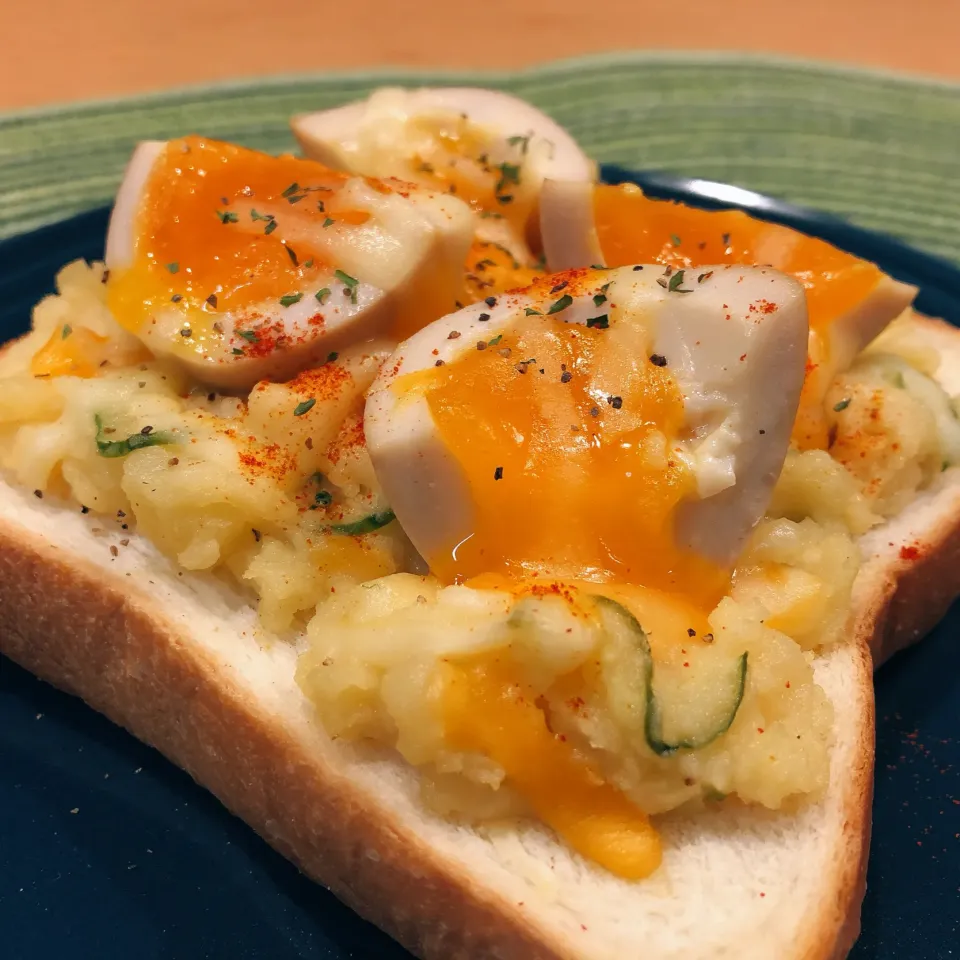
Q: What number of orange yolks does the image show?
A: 4